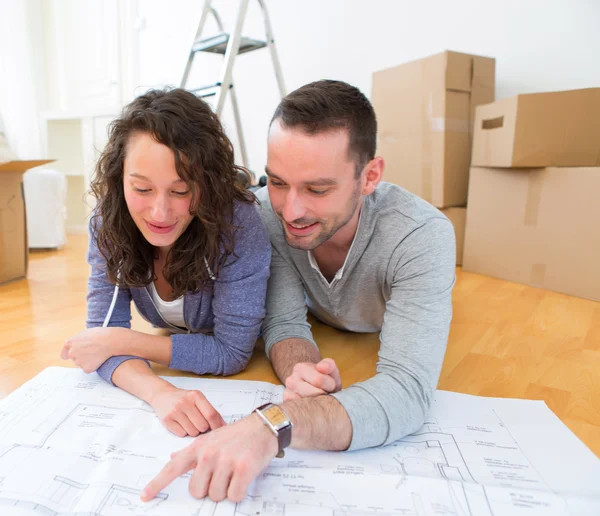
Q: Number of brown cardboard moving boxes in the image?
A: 5